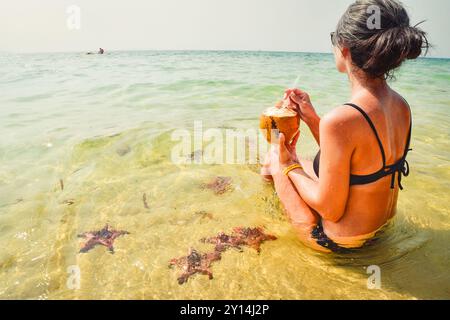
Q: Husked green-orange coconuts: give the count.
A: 1